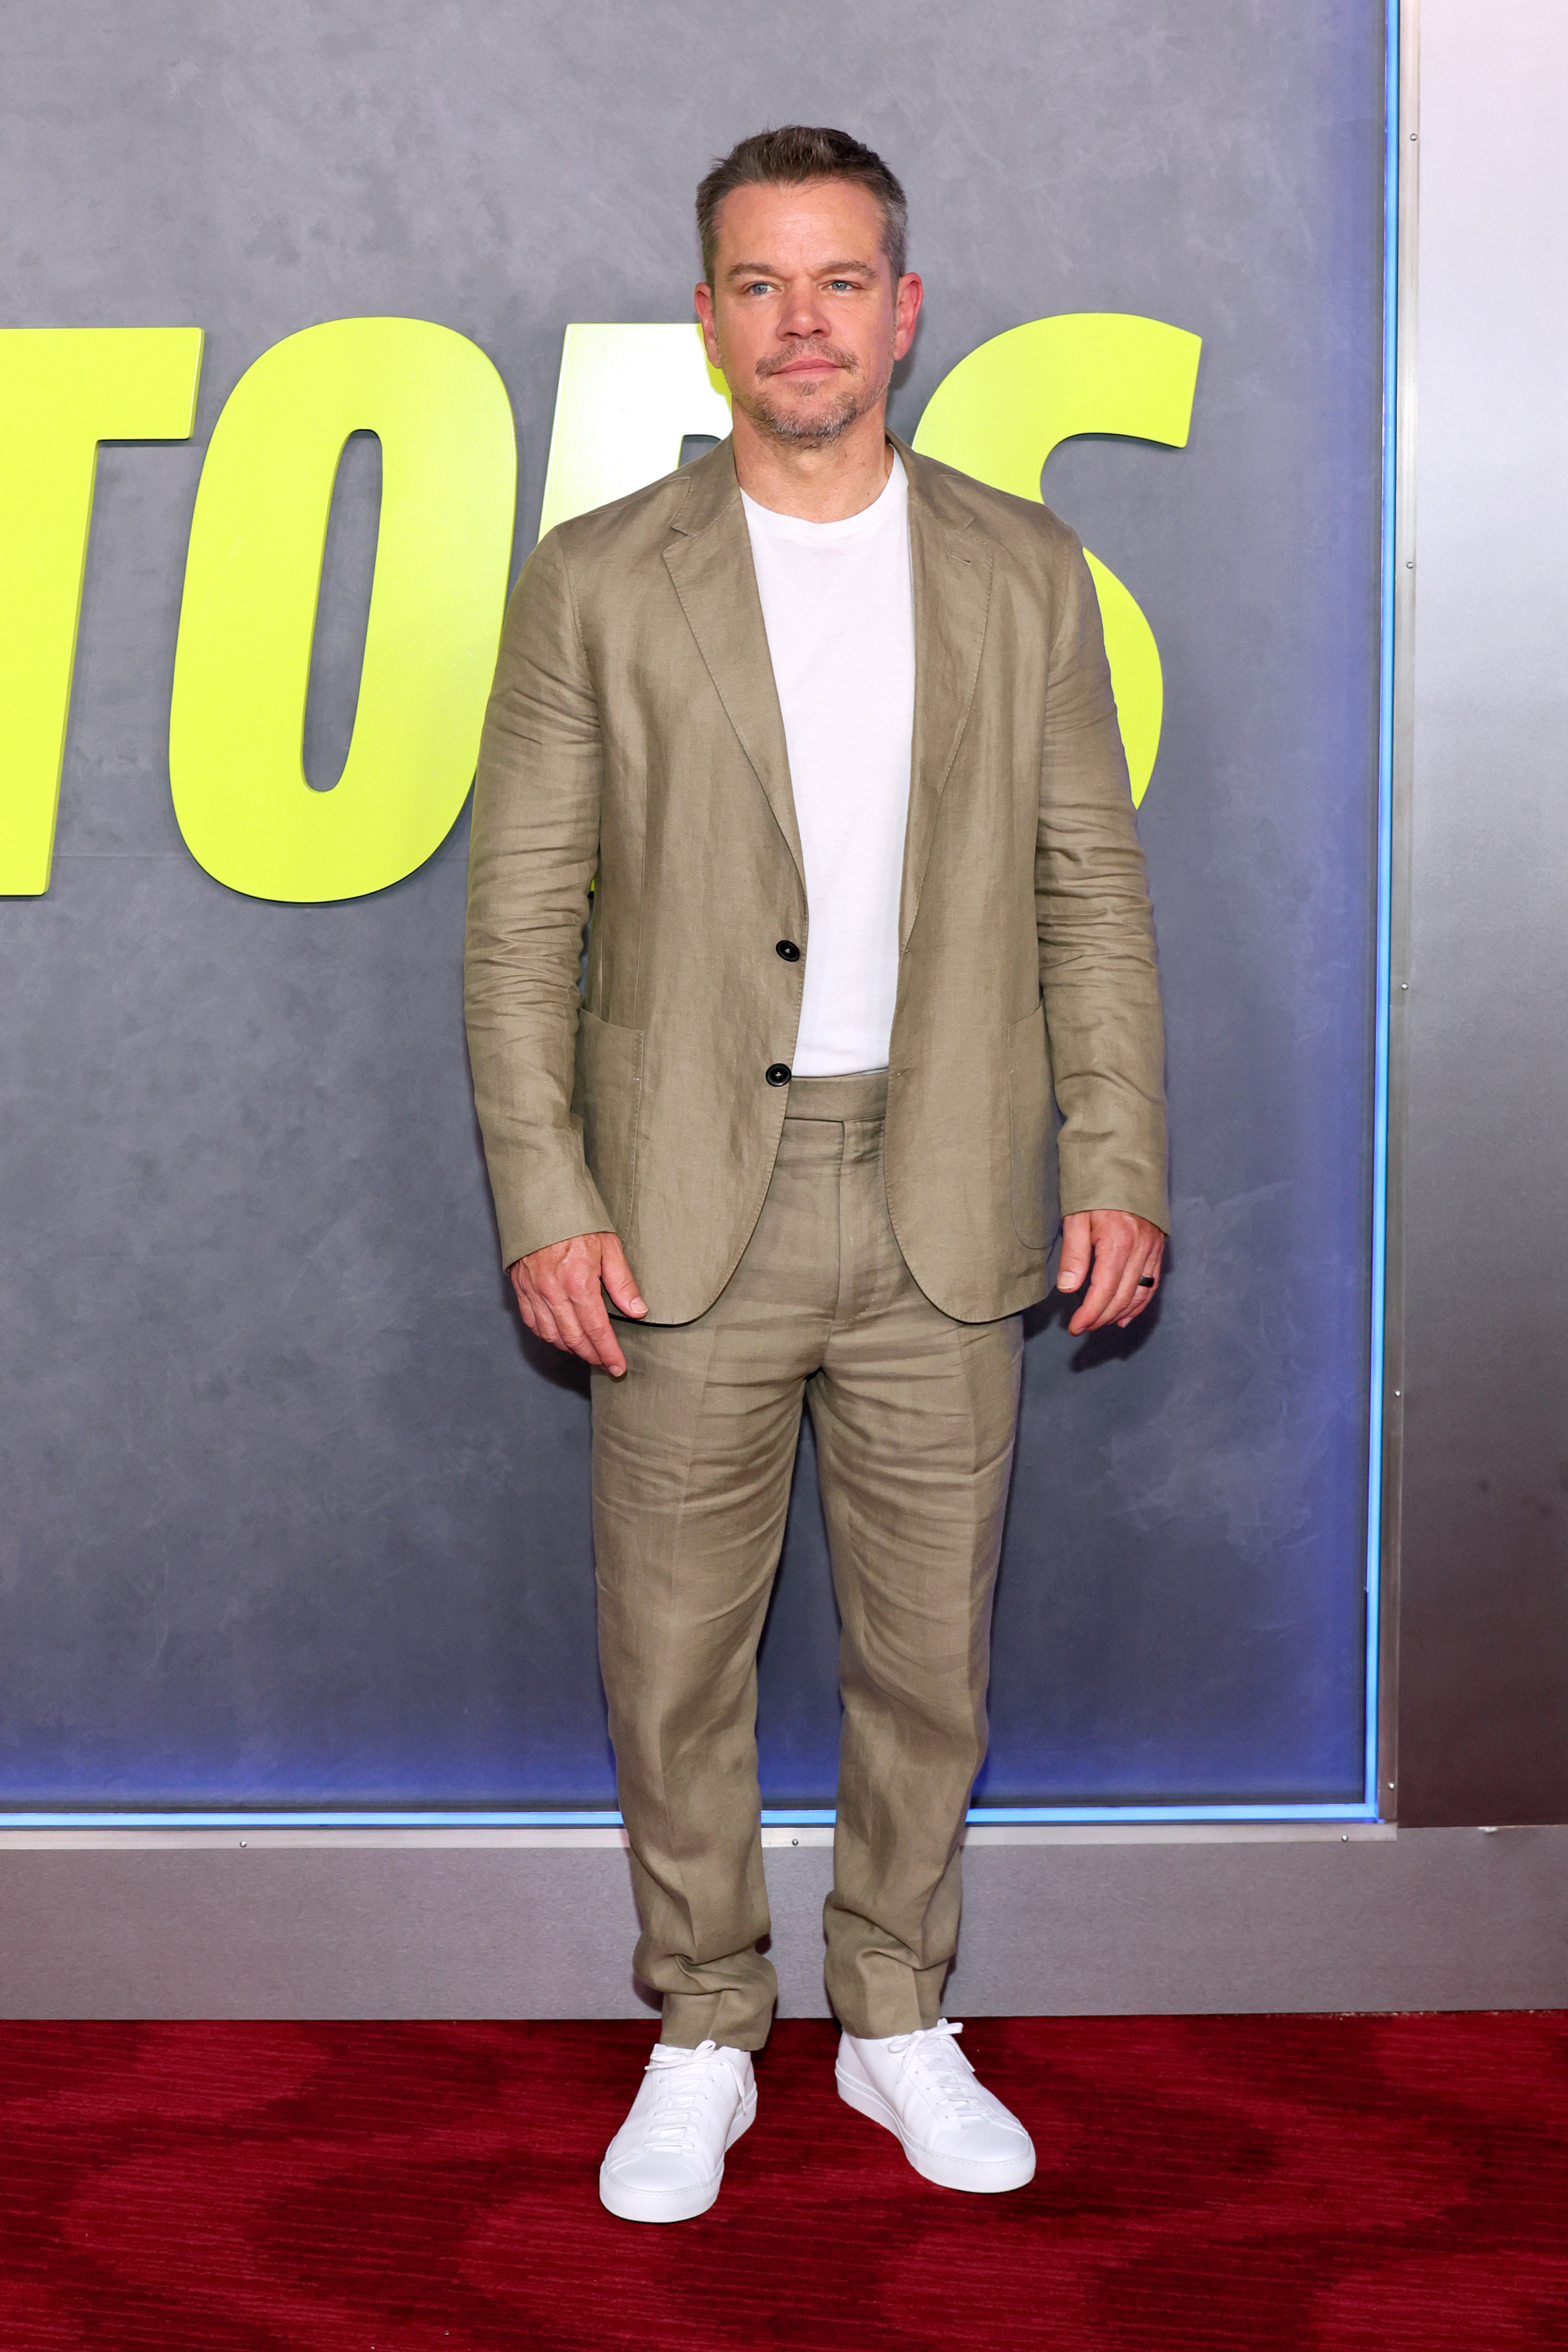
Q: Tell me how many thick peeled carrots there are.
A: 0